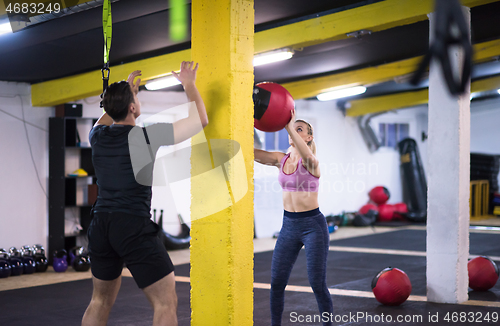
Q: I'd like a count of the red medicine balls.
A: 7